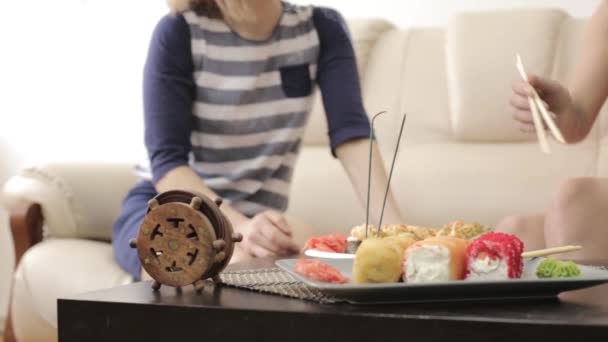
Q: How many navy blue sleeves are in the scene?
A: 2